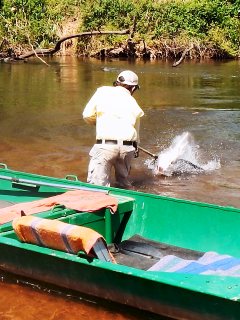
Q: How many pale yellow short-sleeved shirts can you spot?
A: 1